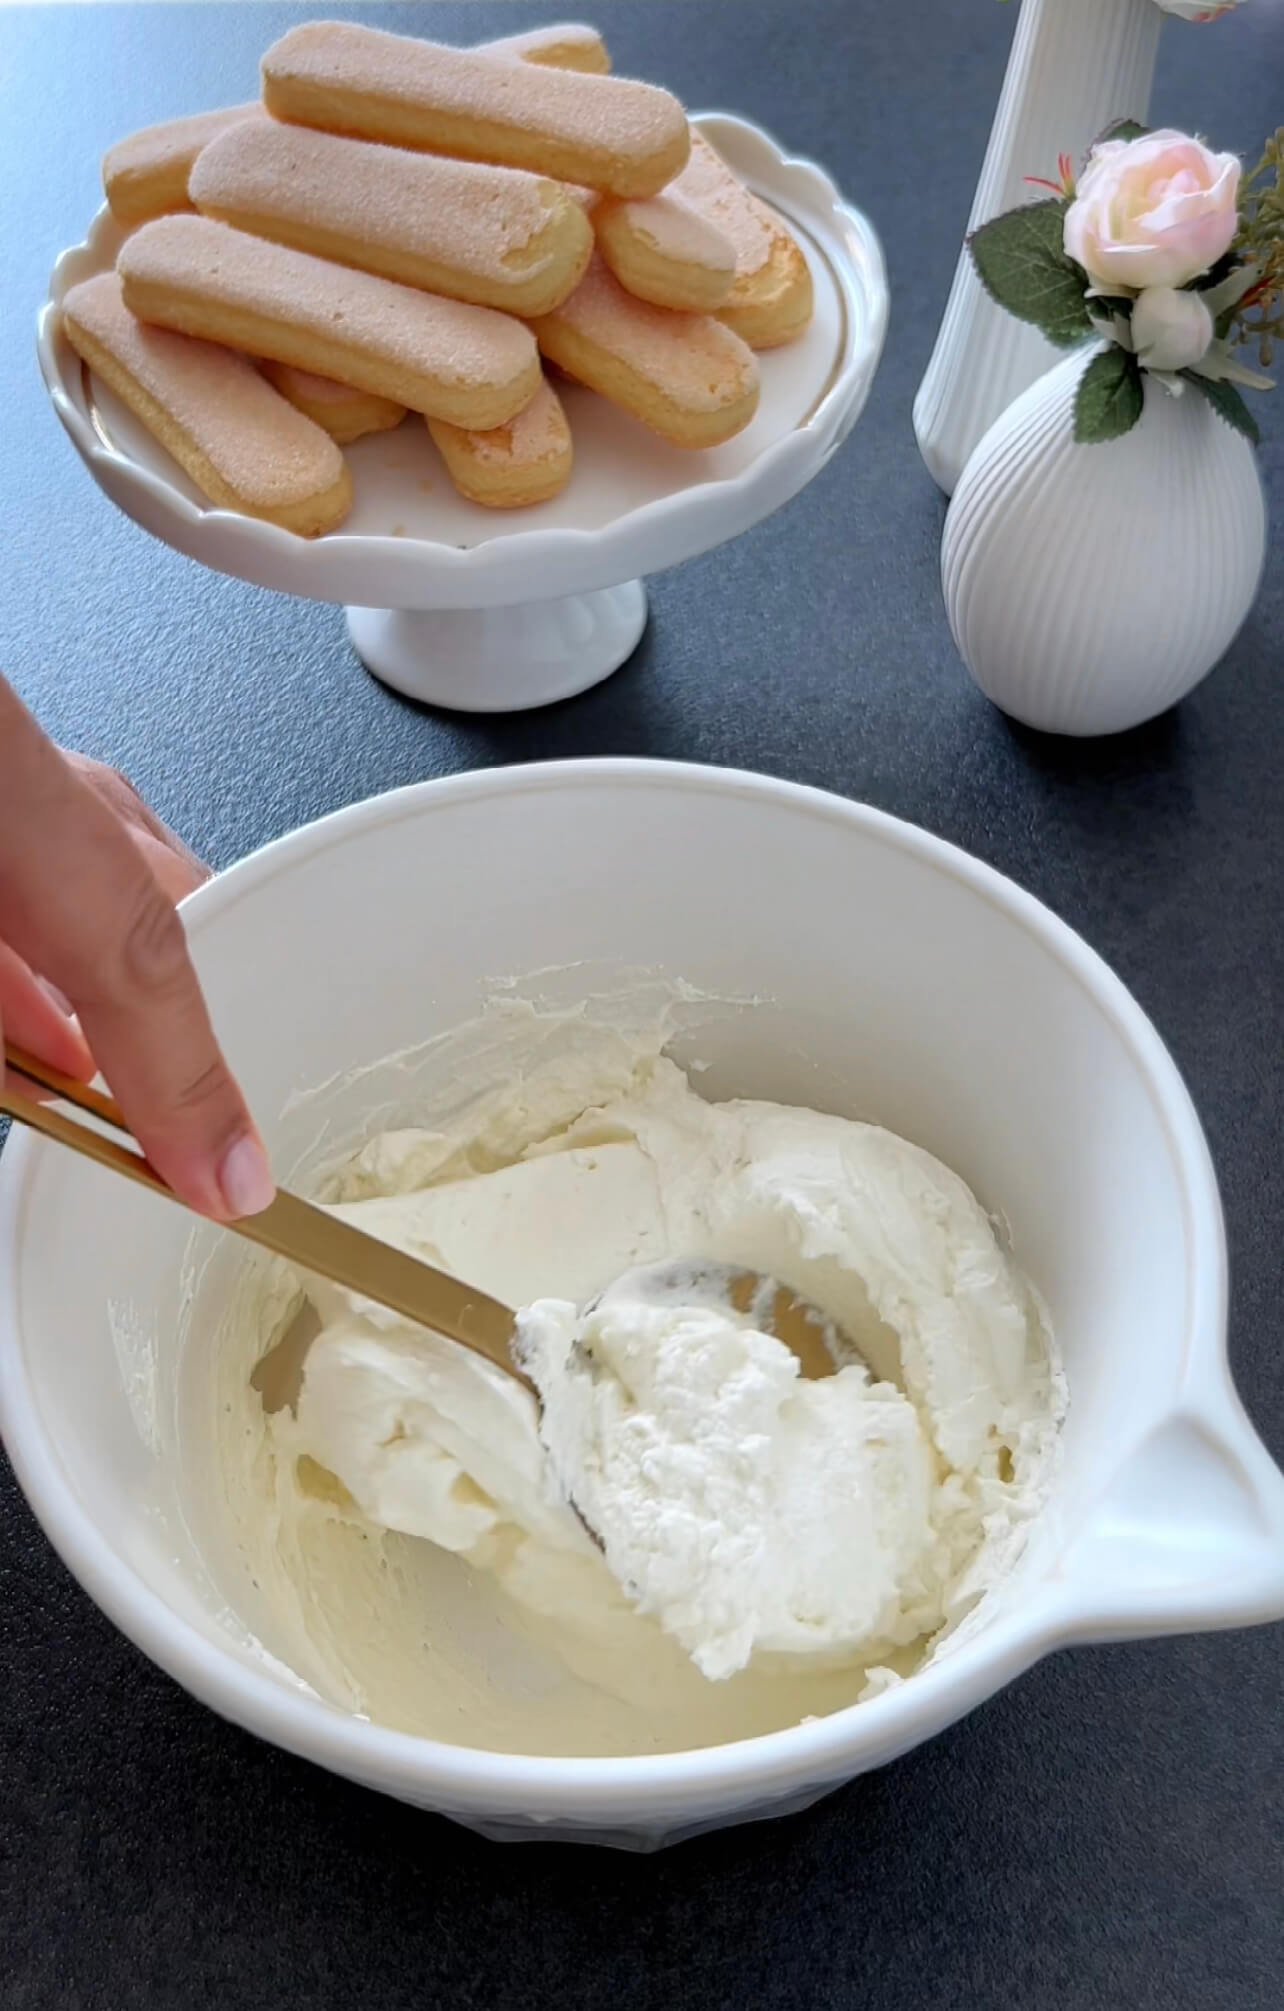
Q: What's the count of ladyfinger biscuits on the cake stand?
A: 11